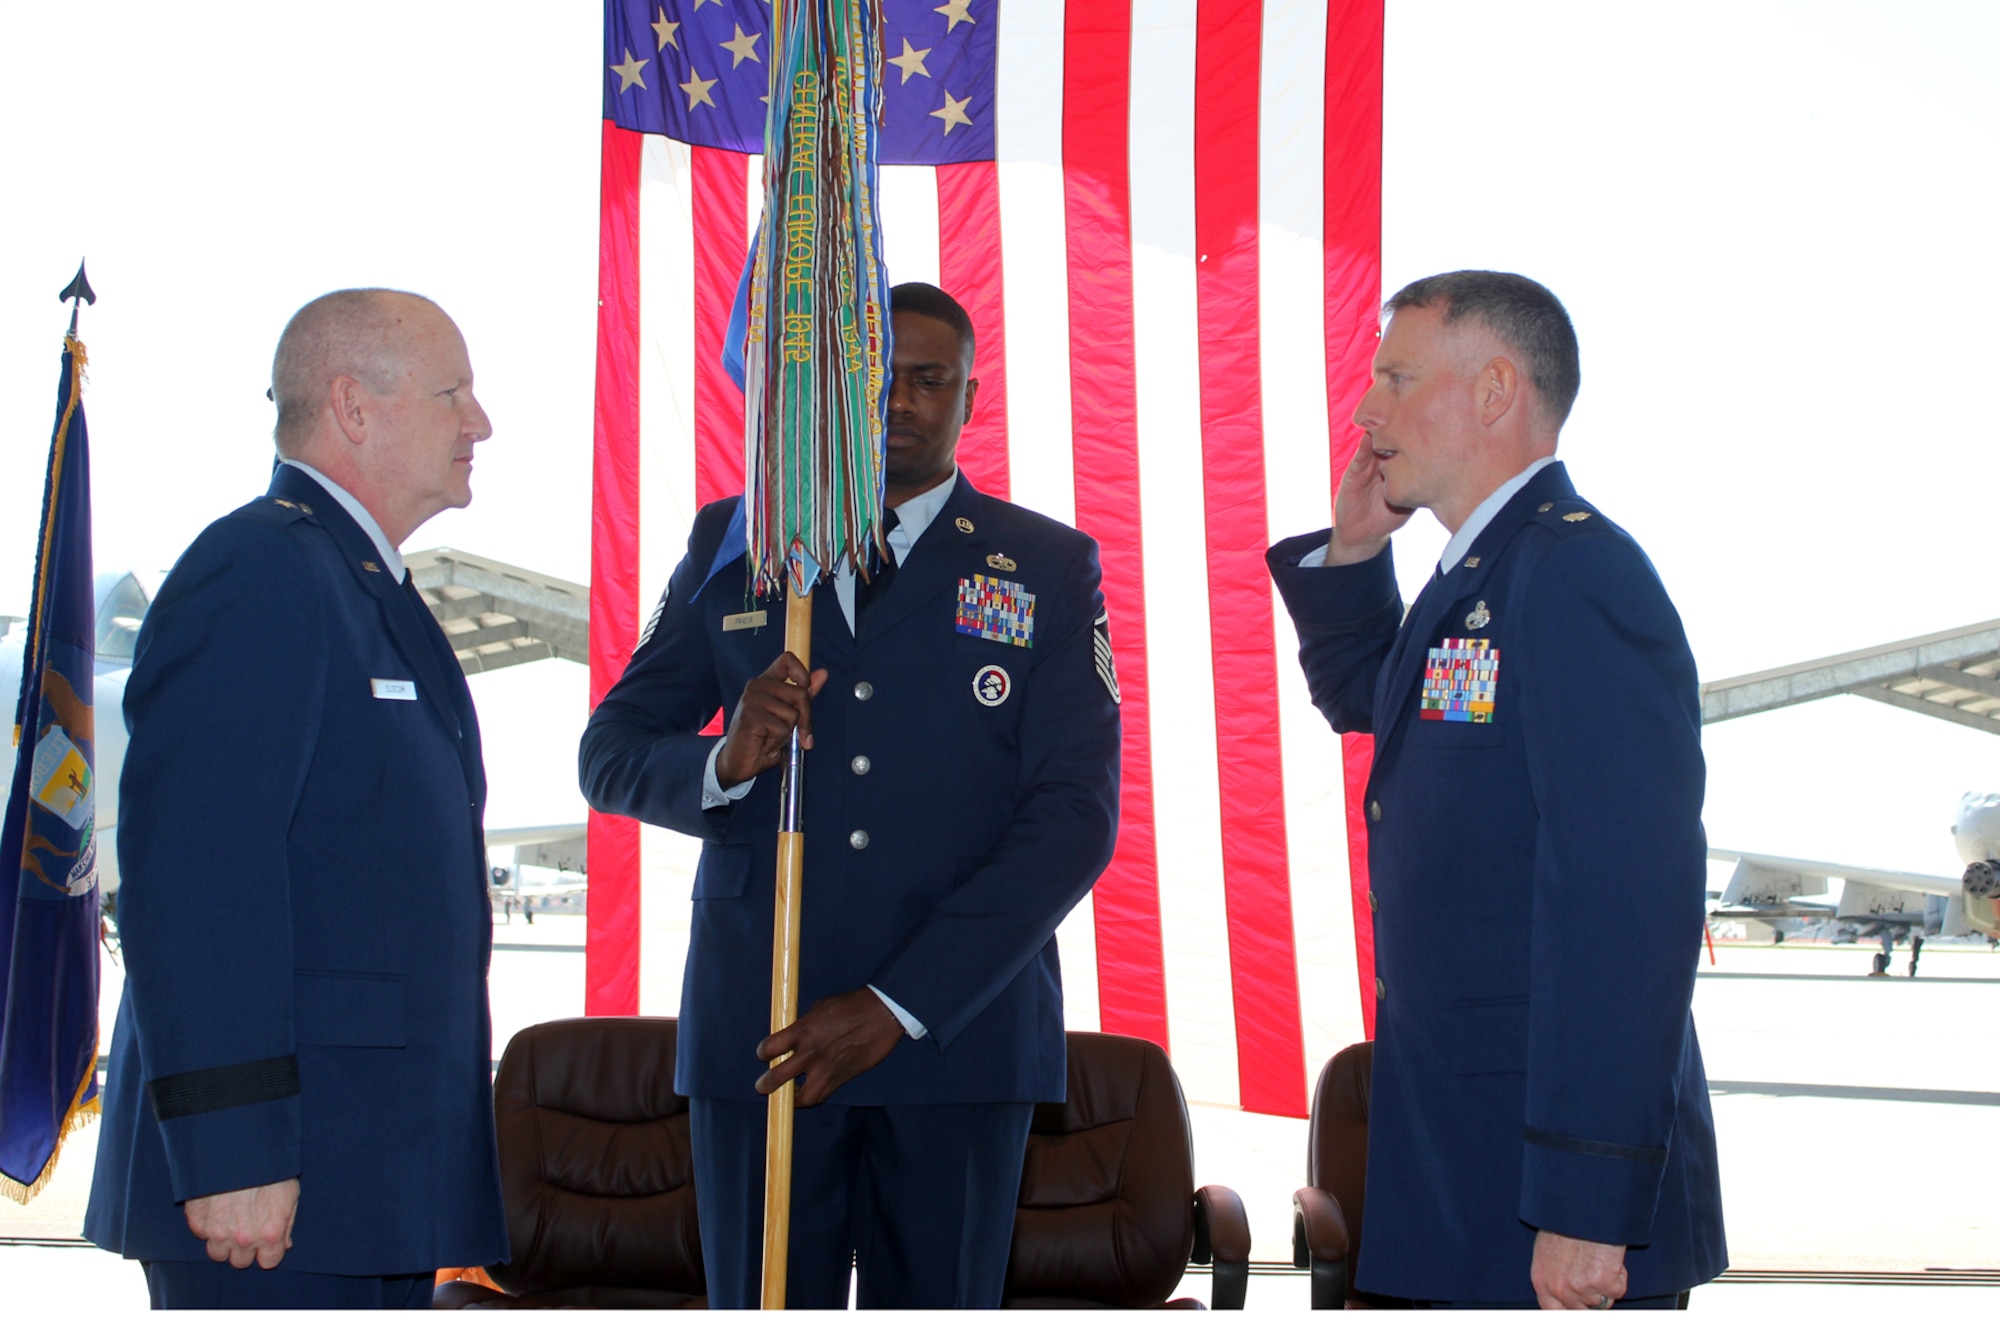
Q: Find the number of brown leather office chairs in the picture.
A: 3